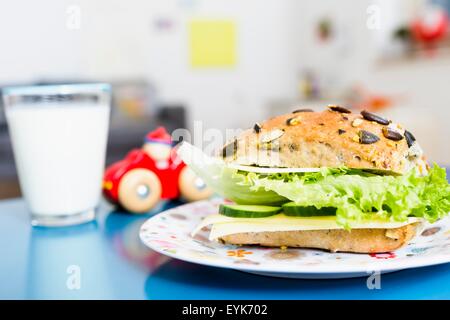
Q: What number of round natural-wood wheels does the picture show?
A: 2